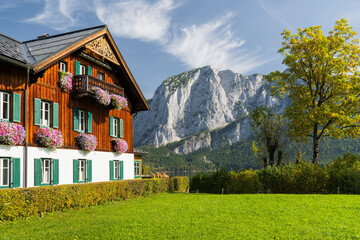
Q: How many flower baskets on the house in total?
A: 7